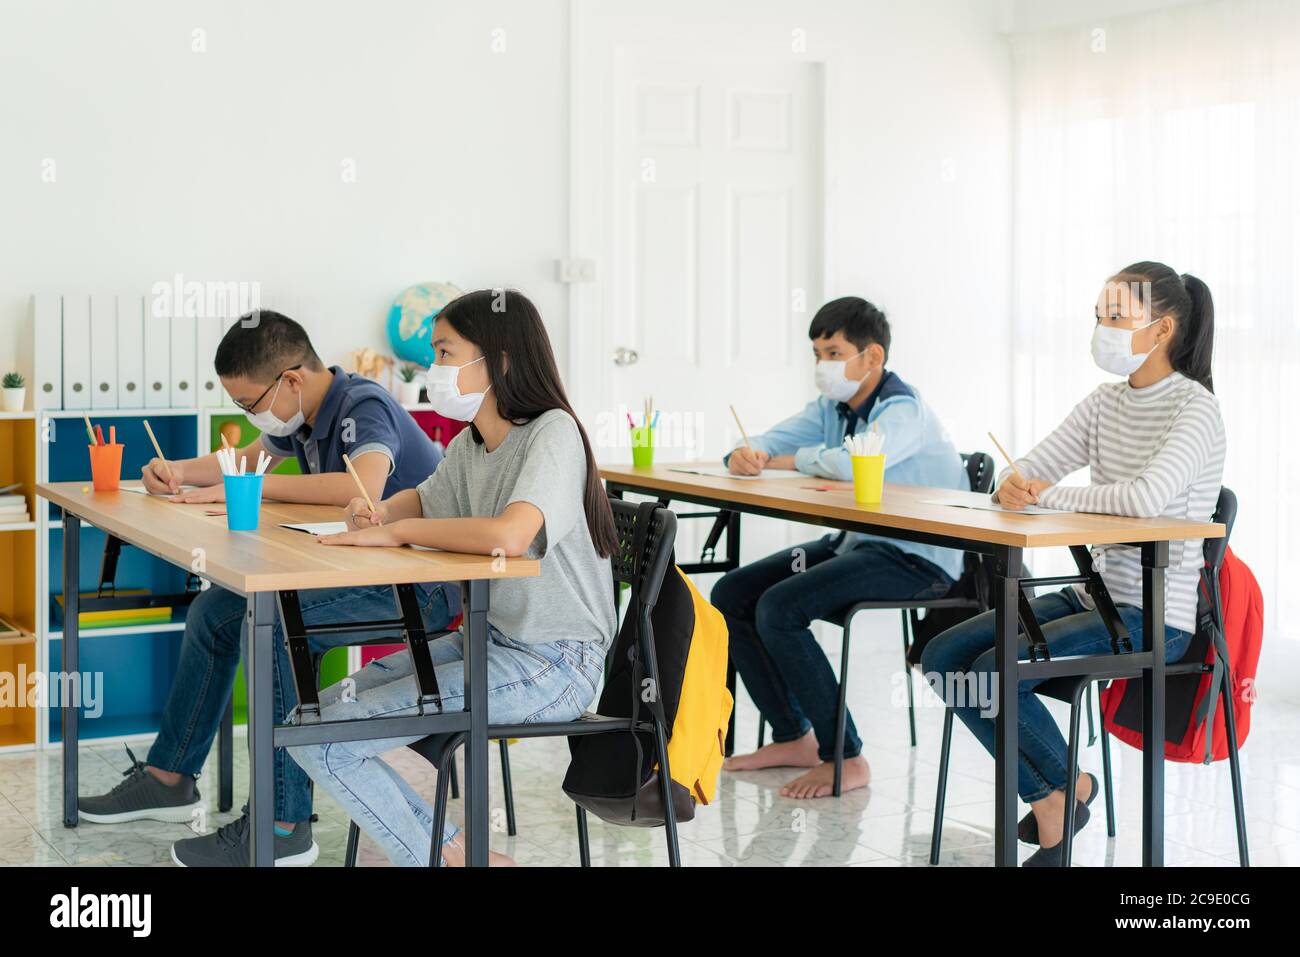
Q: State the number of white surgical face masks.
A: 4